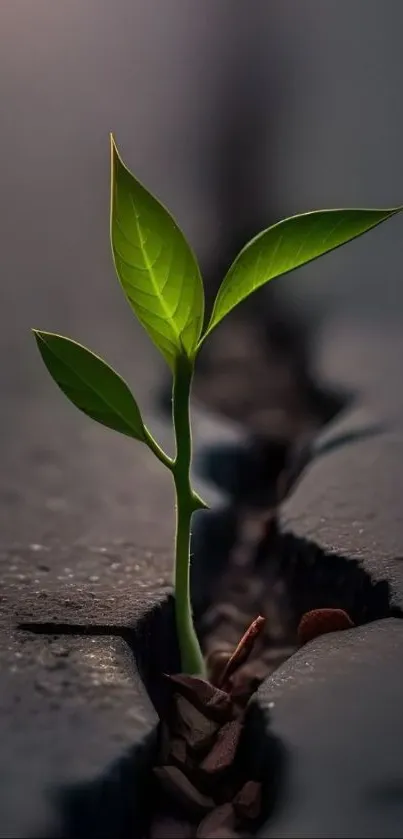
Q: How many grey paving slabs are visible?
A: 4